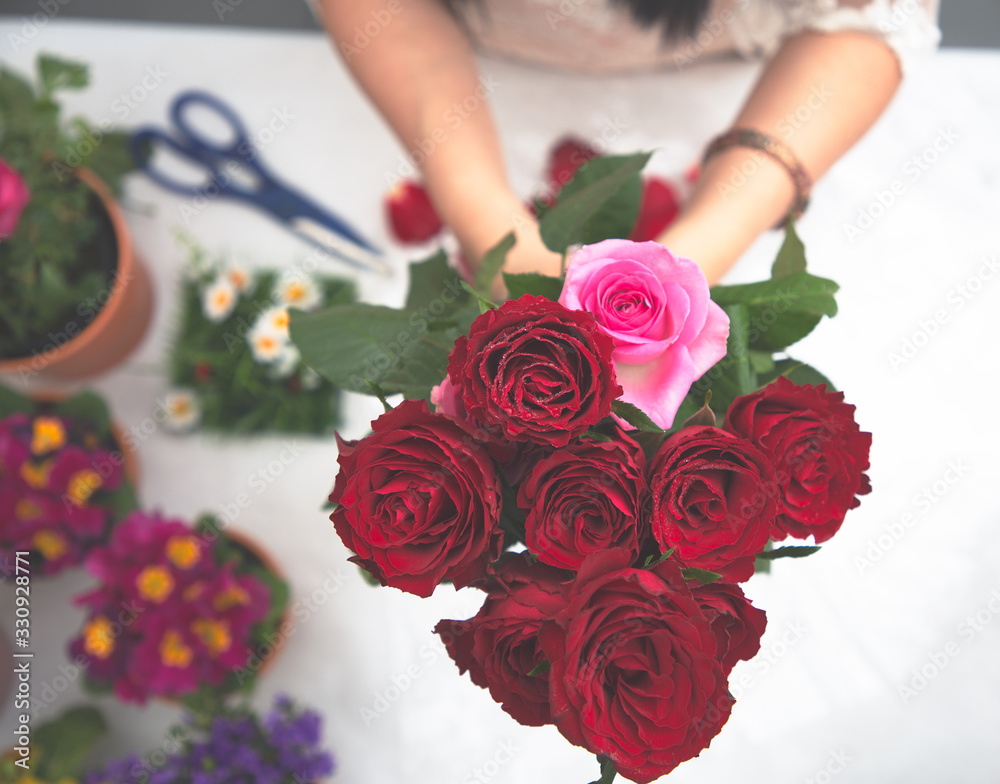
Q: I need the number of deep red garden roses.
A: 8